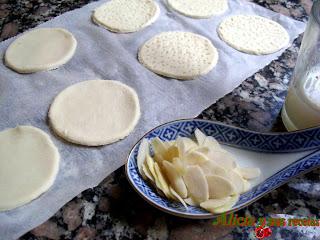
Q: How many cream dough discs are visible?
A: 7